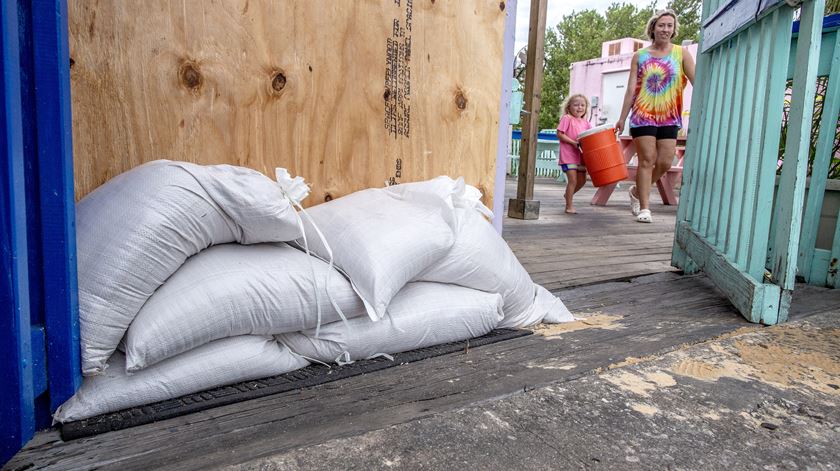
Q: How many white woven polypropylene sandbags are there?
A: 6